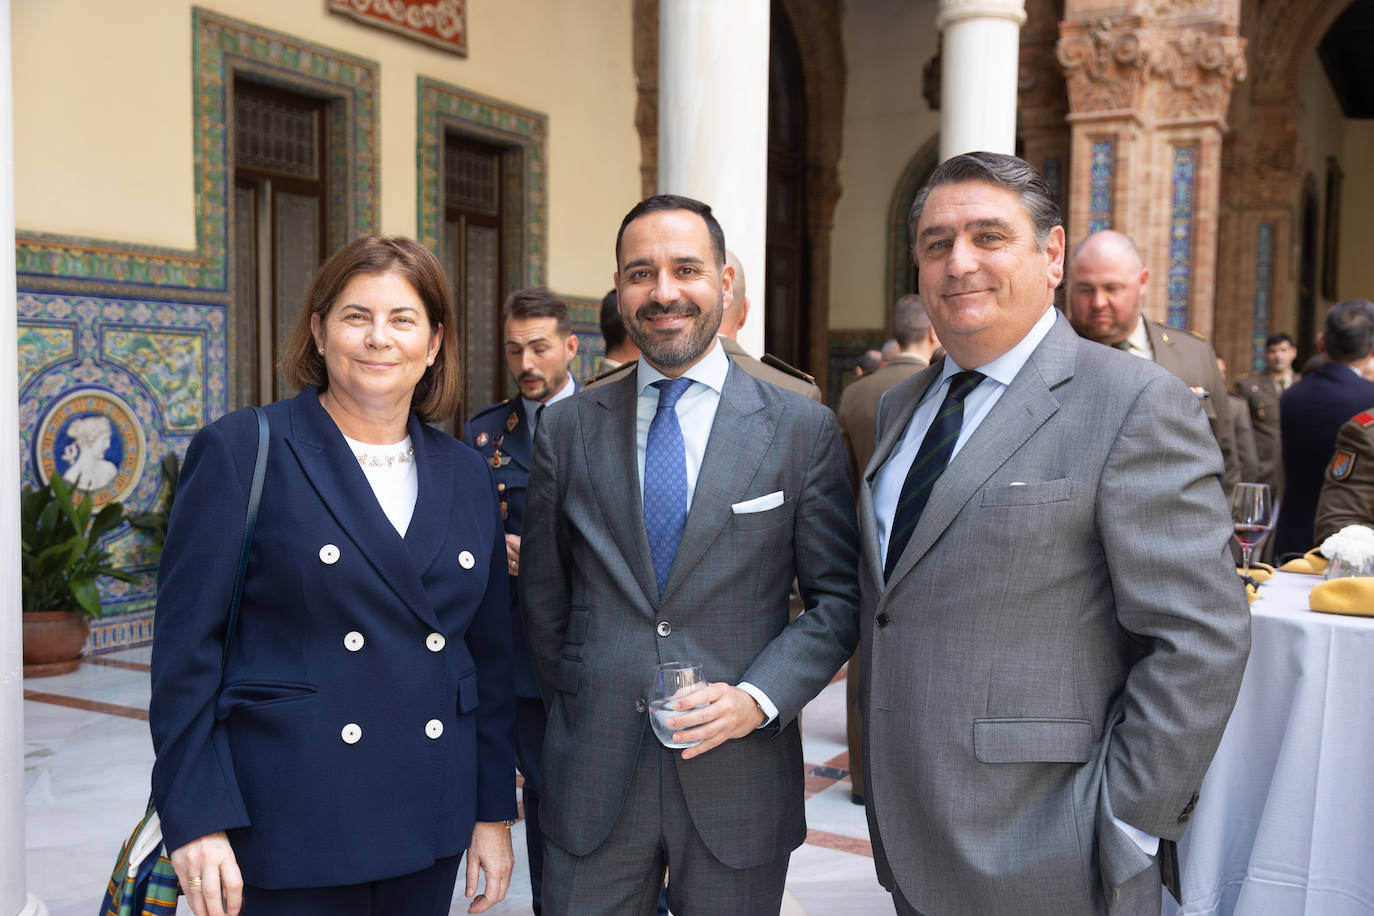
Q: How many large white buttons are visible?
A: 6